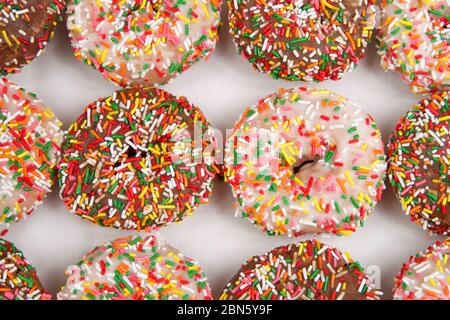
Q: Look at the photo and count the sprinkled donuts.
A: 12